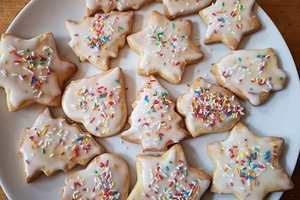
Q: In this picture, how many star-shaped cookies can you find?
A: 5